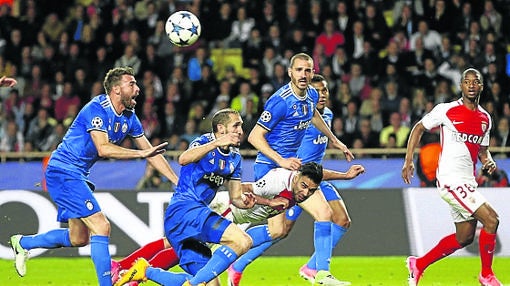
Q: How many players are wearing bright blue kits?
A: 4